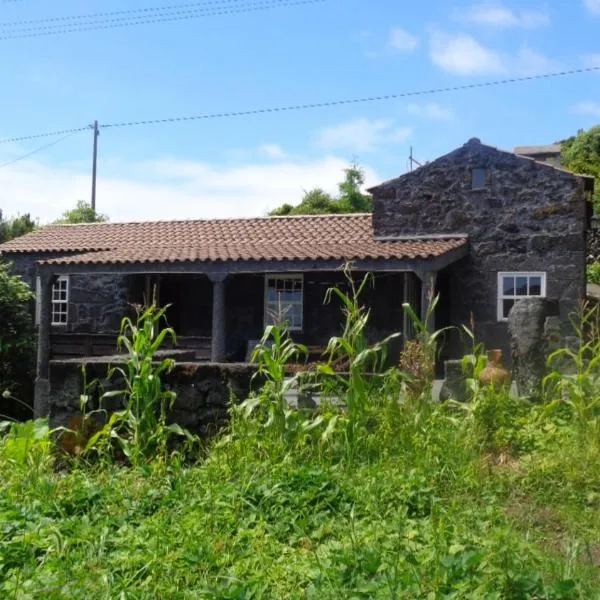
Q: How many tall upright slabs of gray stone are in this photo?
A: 1